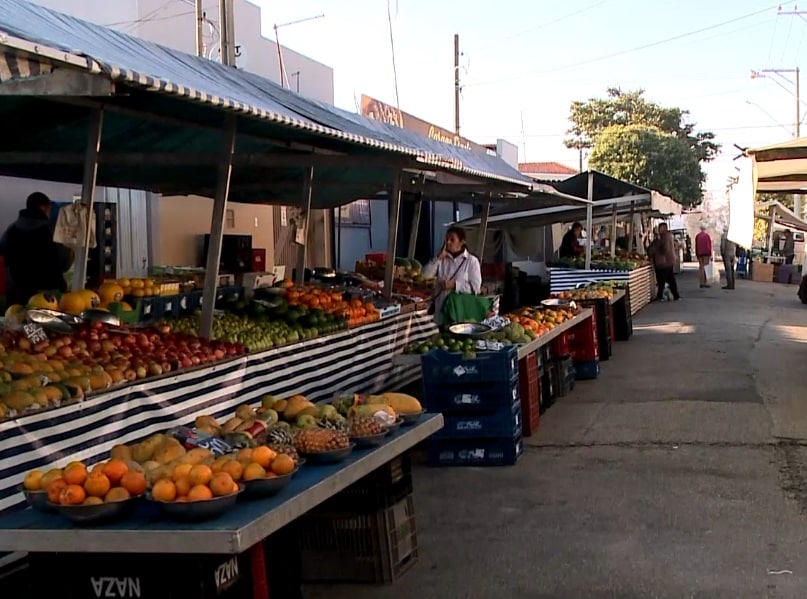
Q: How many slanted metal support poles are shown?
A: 6